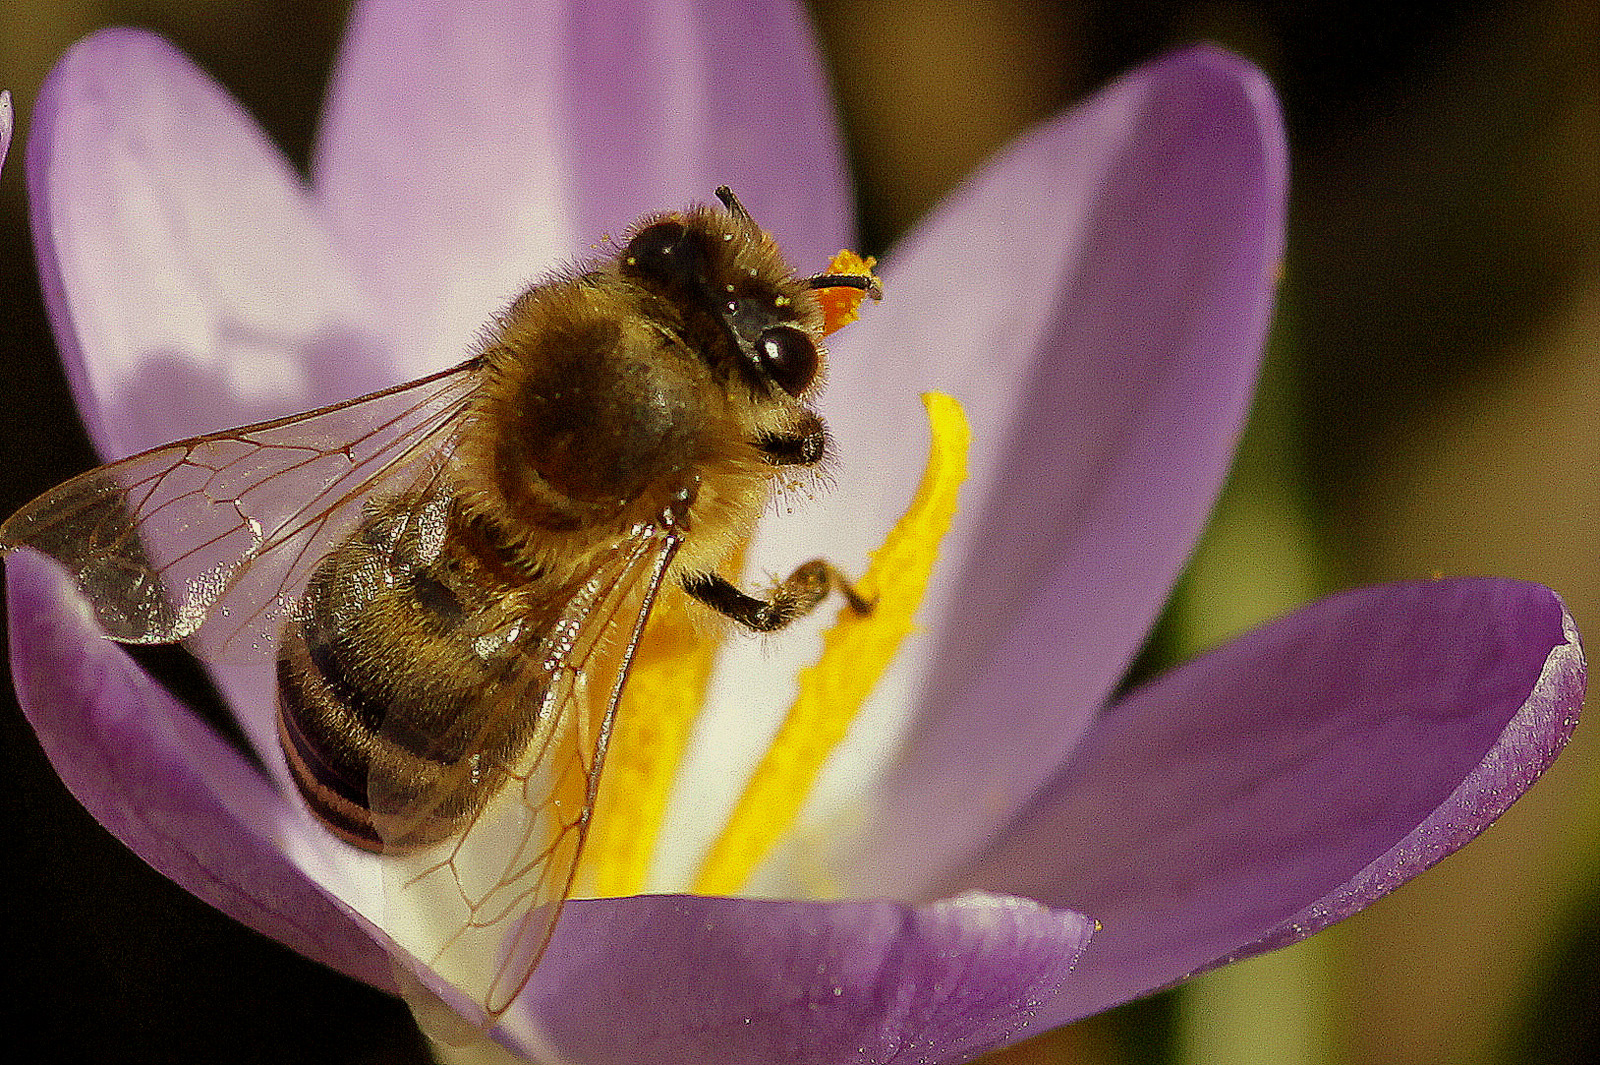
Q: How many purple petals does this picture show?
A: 6